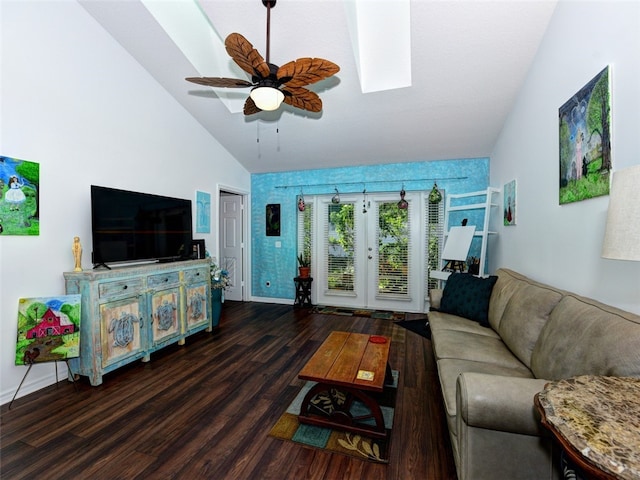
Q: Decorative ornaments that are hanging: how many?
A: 5